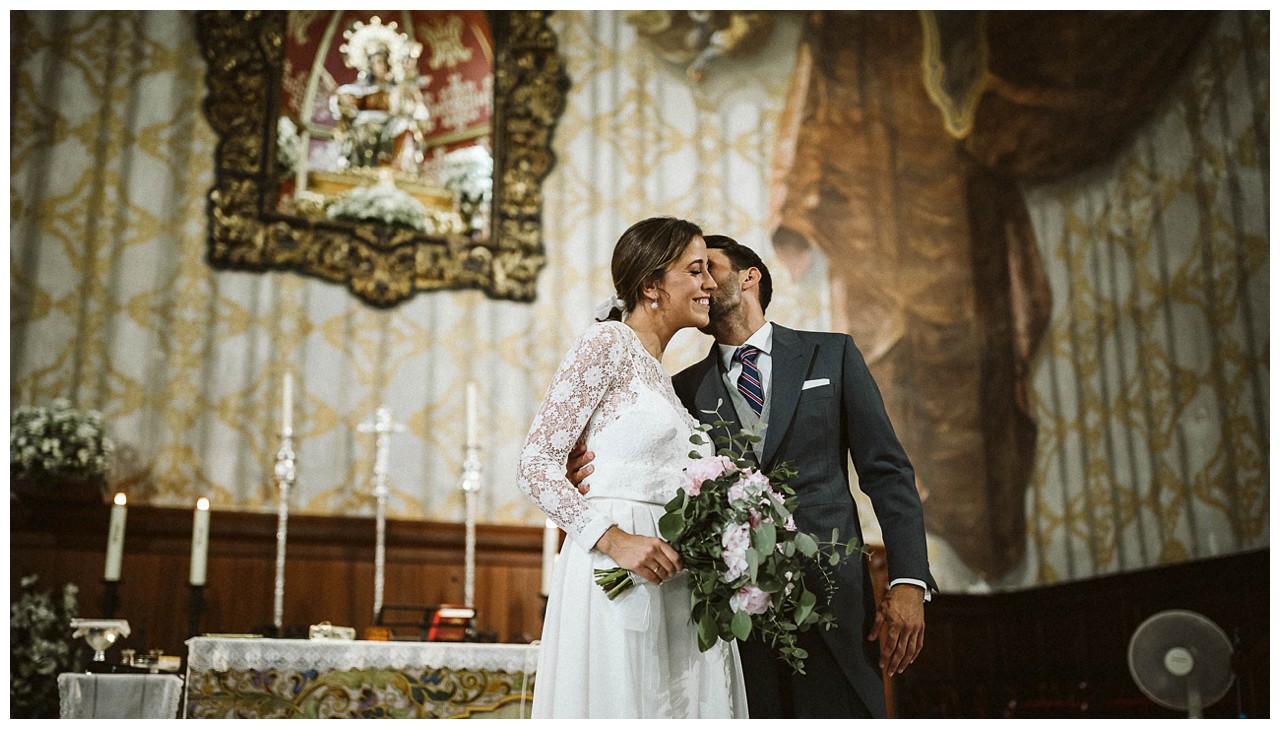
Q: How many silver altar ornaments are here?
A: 3